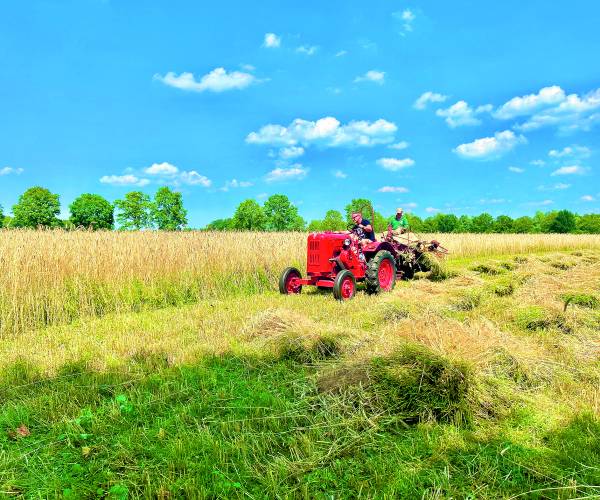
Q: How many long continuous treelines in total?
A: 1